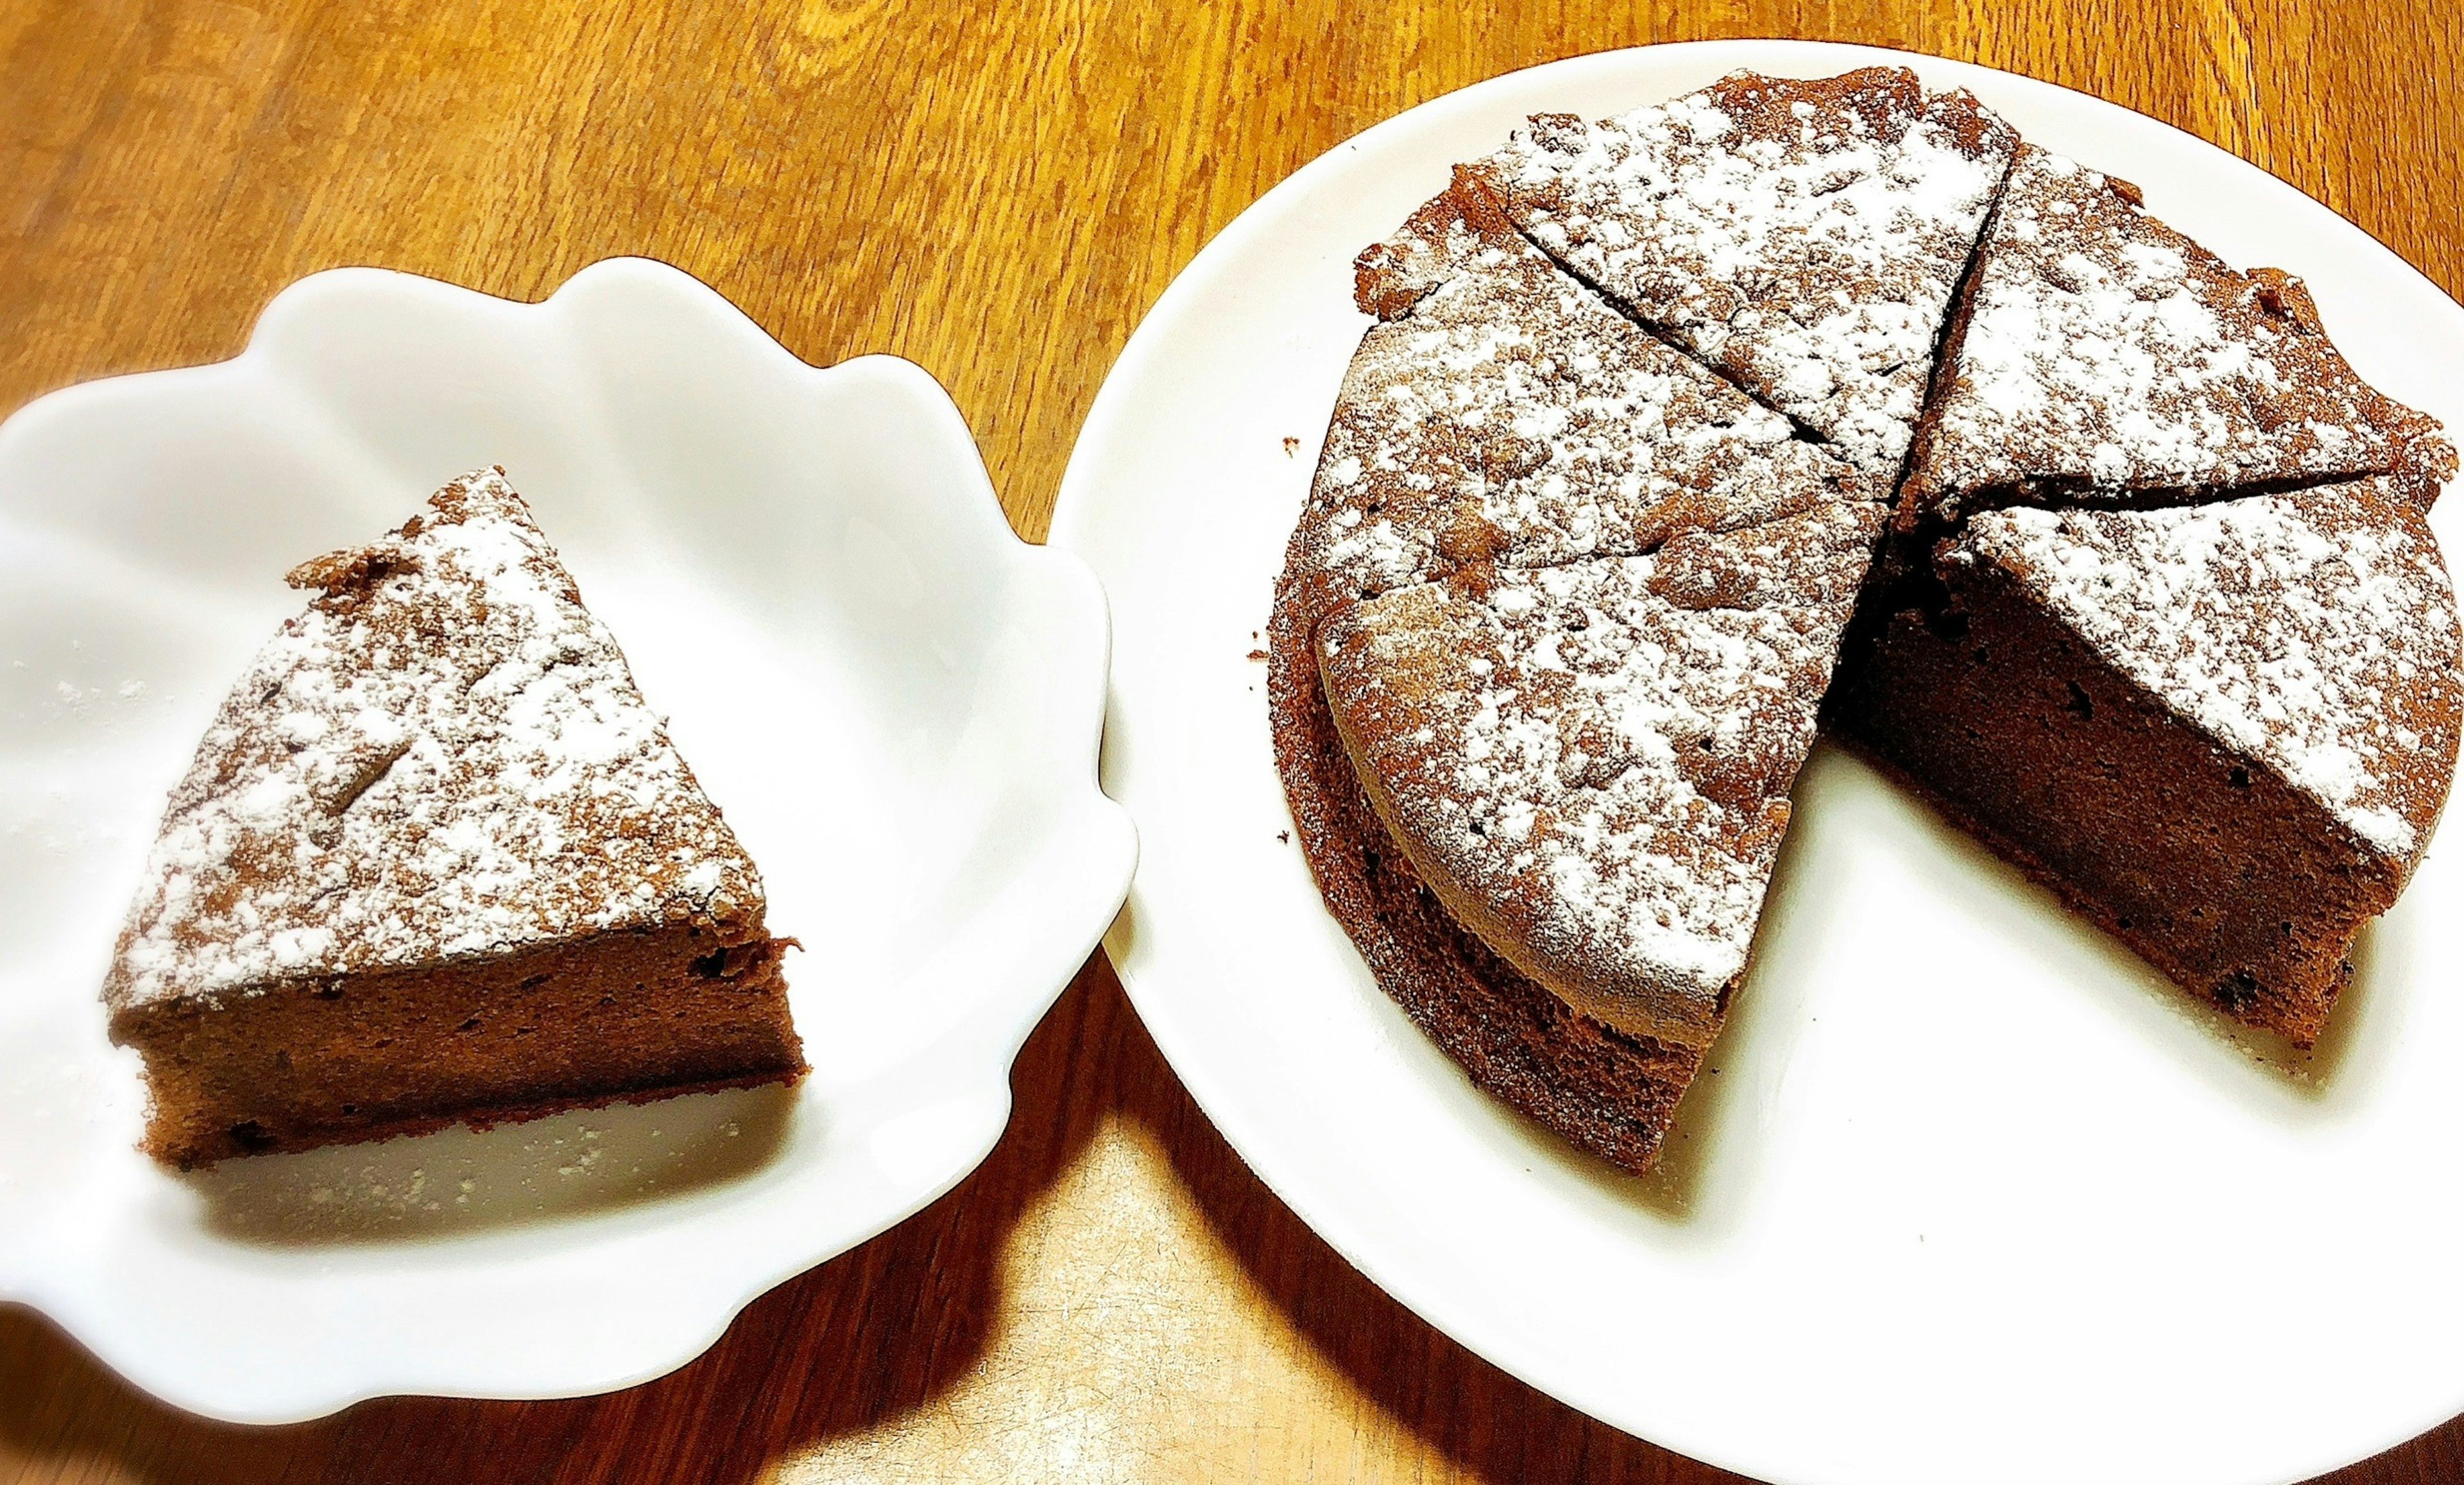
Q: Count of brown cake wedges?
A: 6